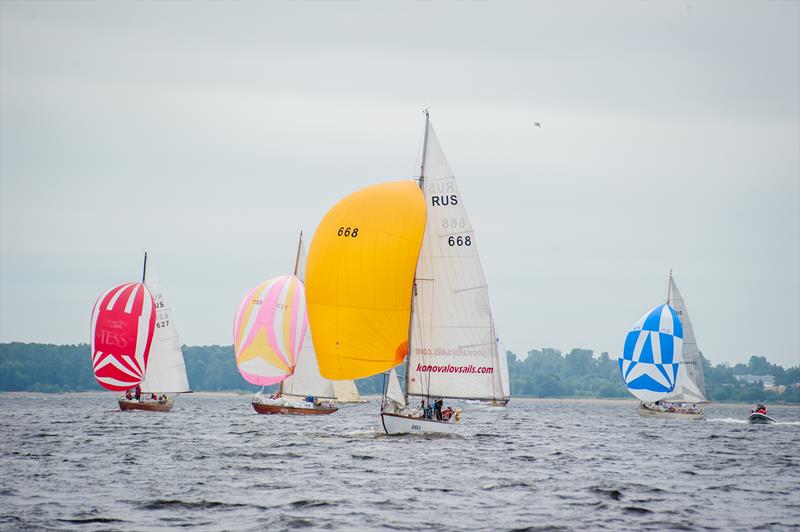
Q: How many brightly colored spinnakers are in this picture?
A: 4